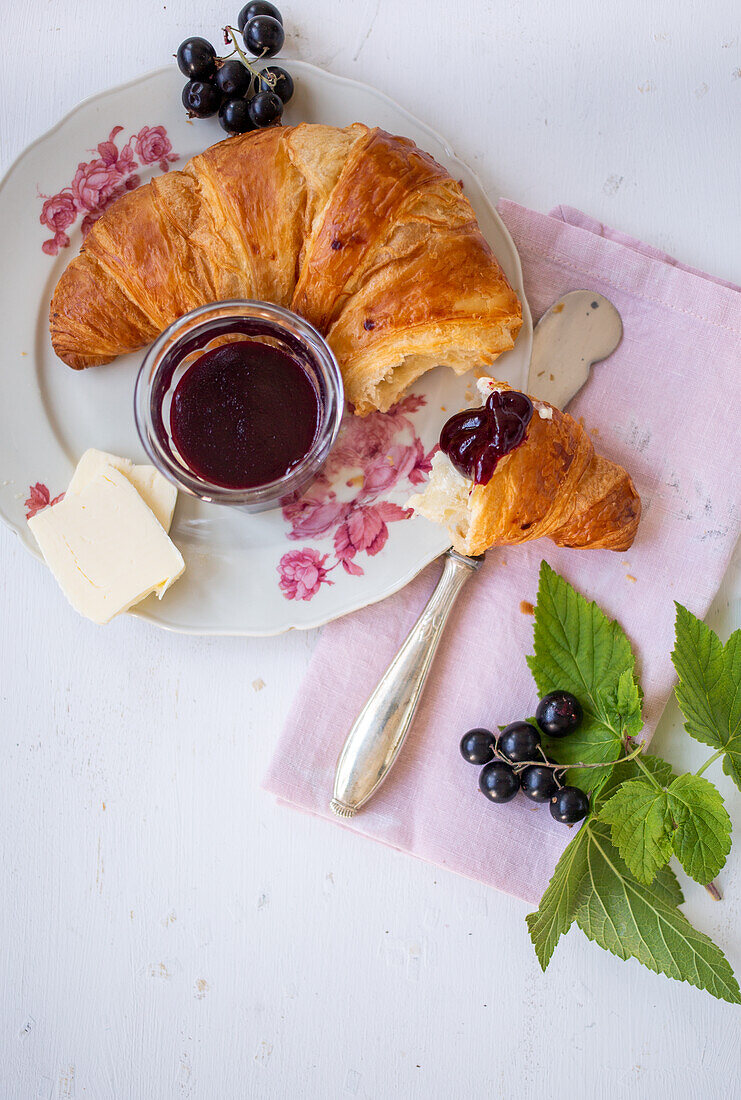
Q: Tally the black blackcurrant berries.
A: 14